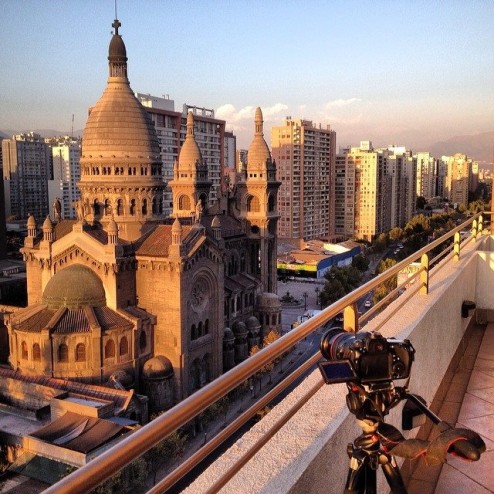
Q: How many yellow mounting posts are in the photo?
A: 5